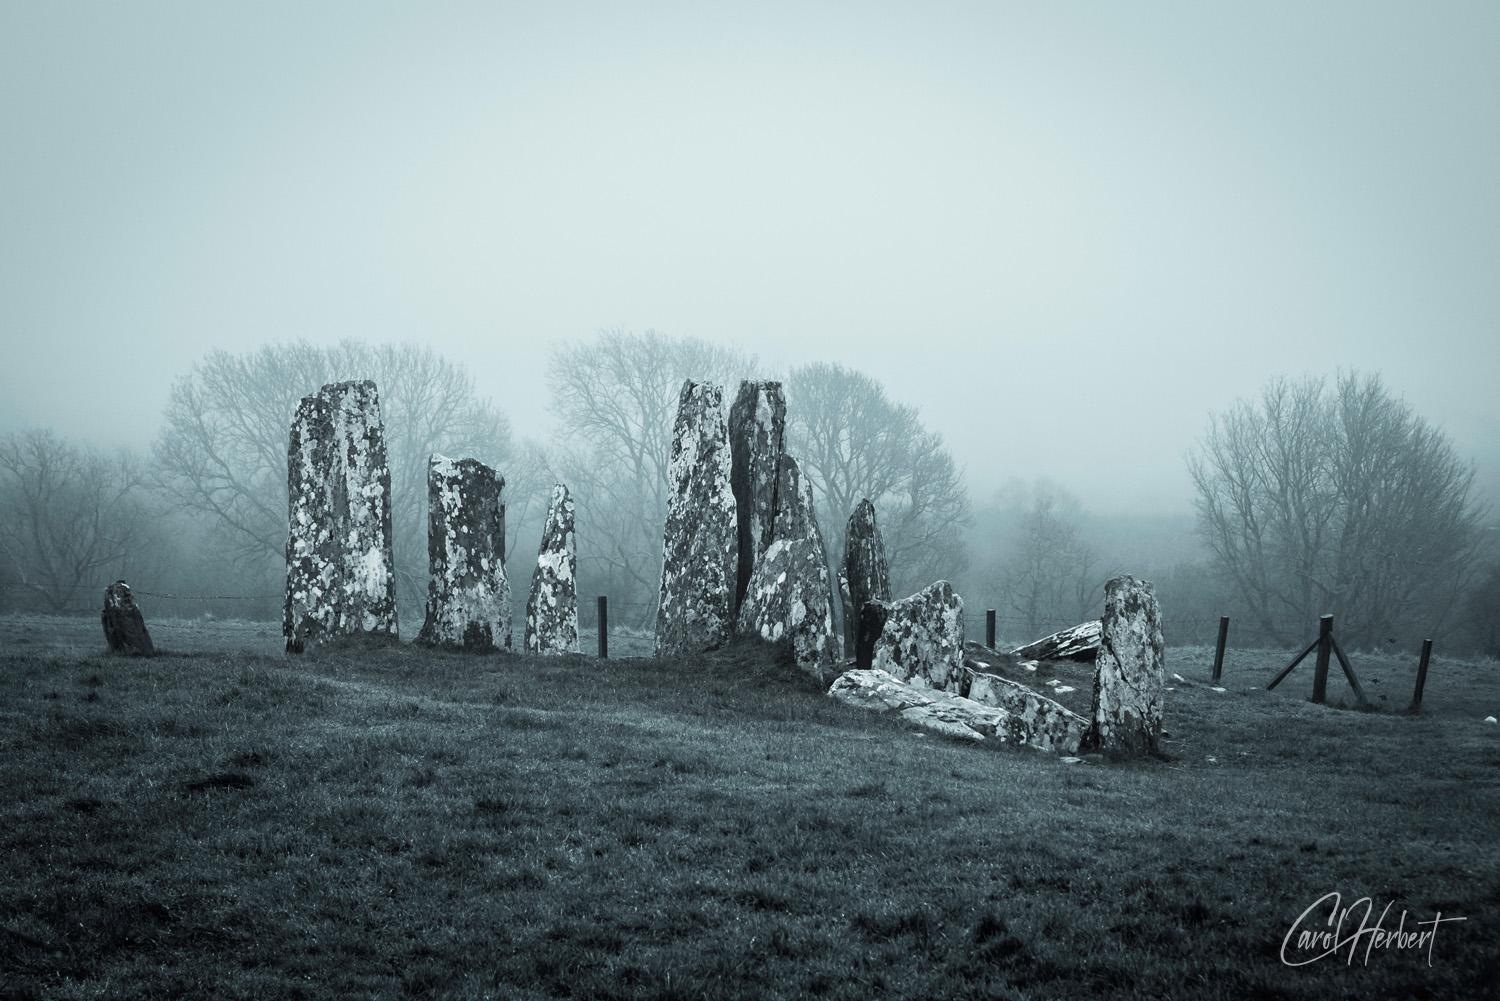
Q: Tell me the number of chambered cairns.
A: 1